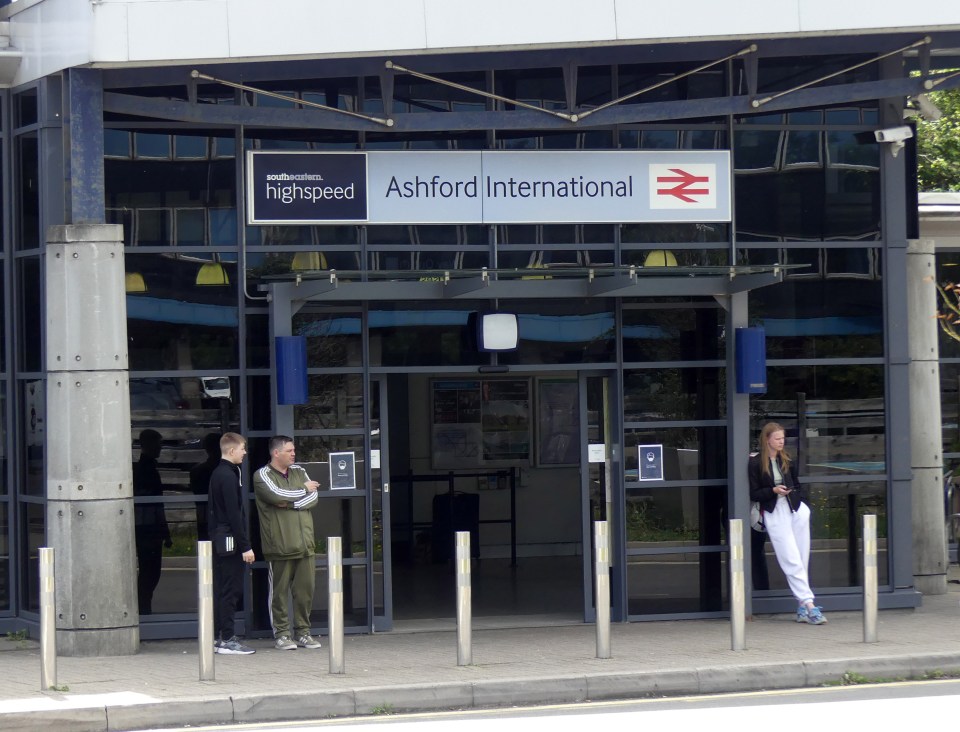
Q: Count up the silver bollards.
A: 7